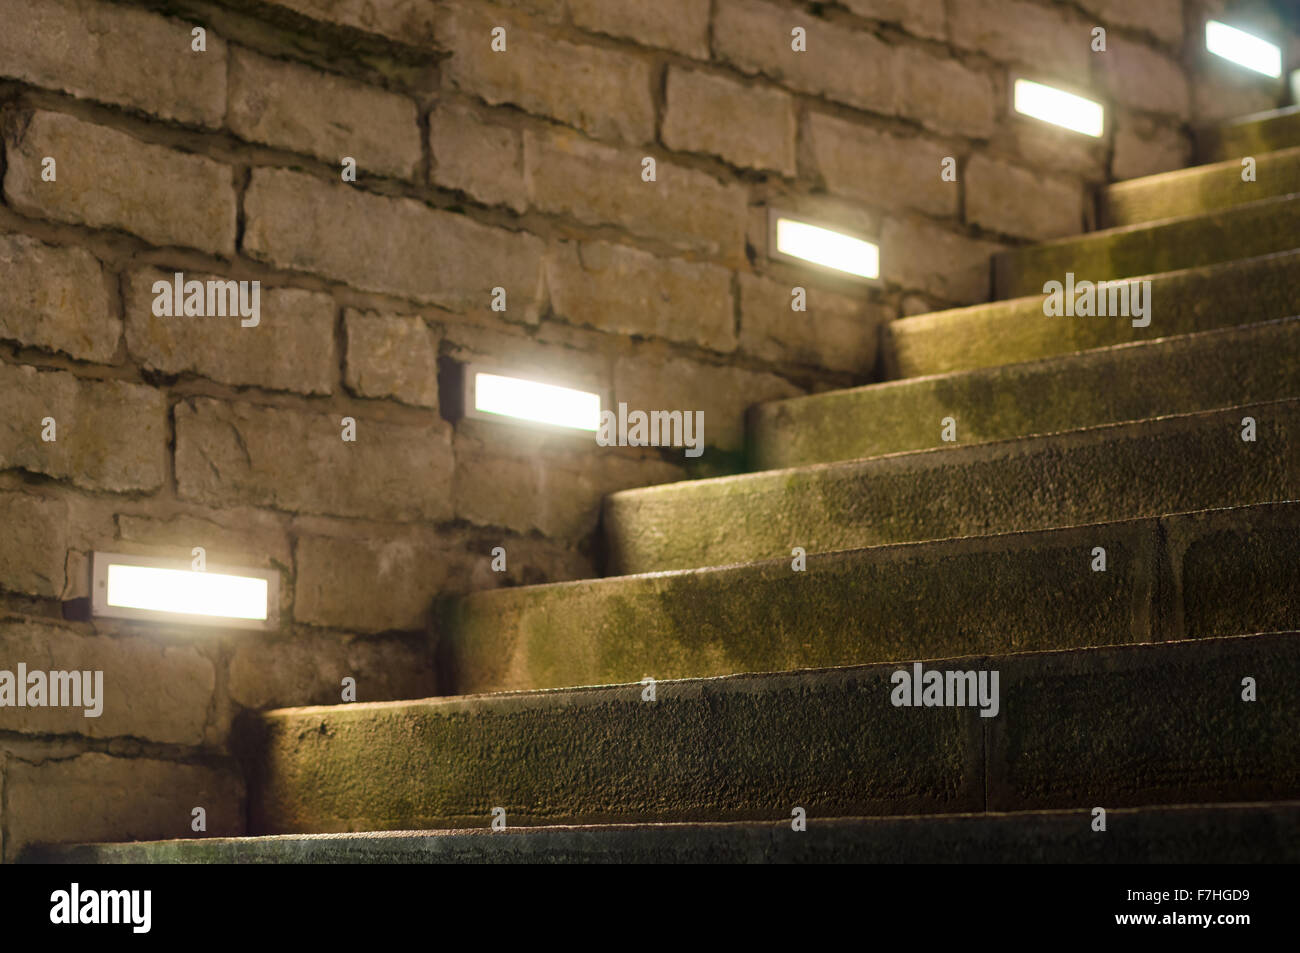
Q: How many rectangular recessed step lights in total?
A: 5